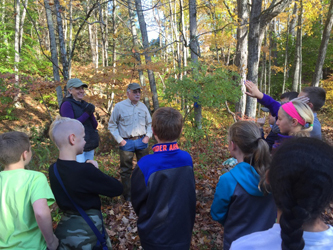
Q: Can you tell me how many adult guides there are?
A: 2